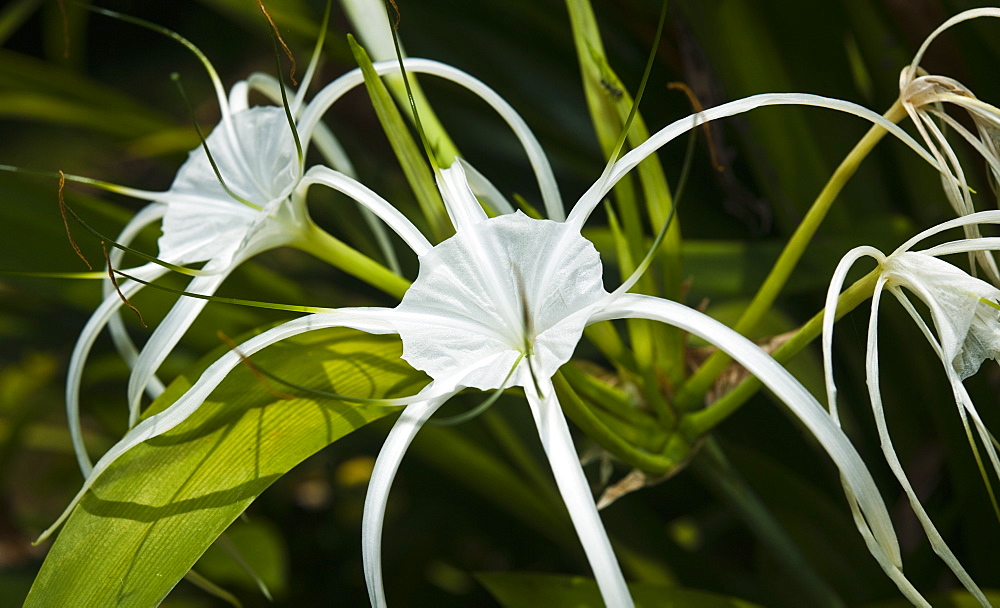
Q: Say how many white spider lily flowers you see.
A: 4